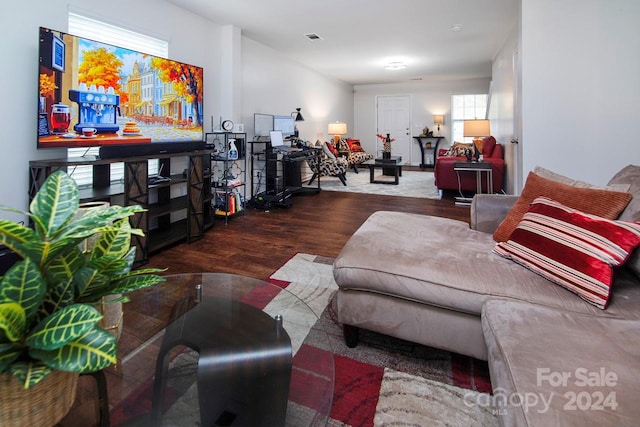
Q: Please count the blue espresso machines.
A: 1